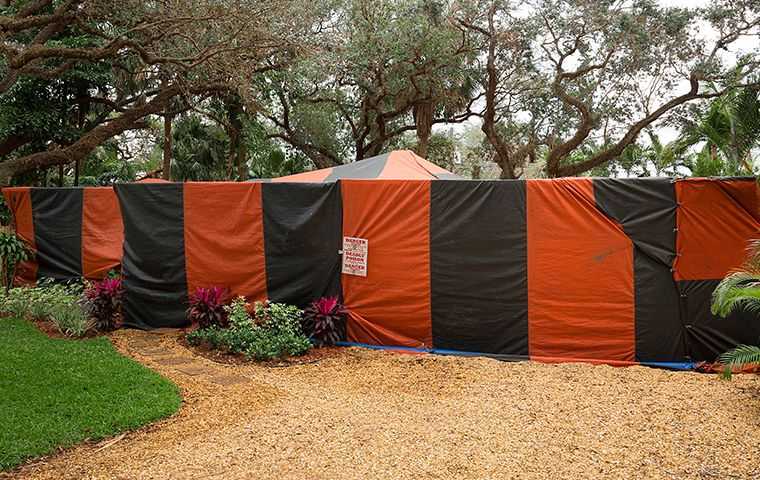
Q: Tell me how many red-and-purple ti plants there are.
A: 3